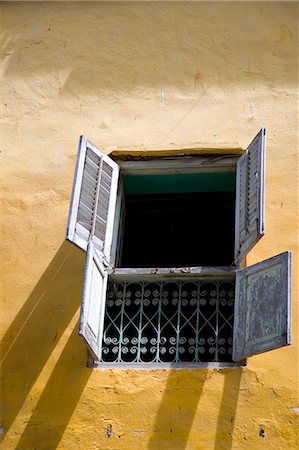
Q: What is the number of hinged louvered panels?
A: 2